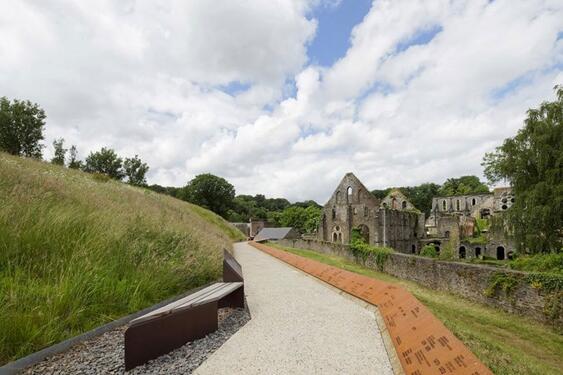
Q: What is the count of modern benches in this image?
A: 1